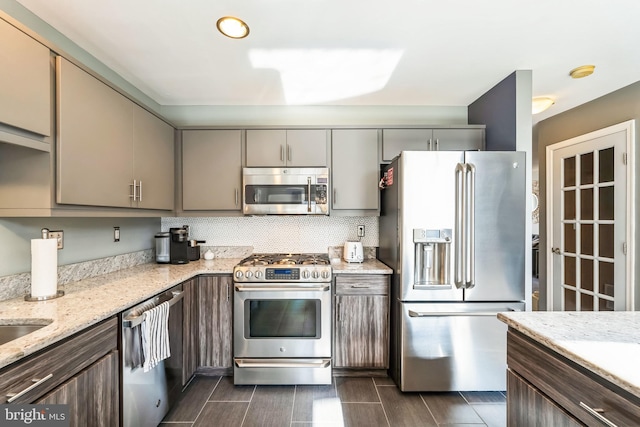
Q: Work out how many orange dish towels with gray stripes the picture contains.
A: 0